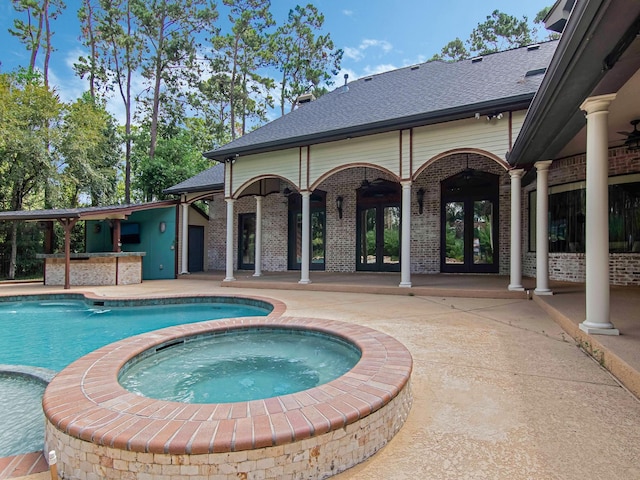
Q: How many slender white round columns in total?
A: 8